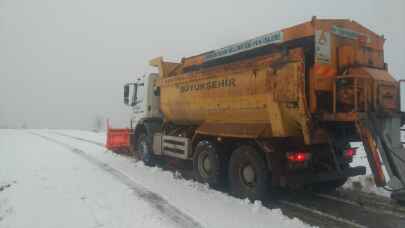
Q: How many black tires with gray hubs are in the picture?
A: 3